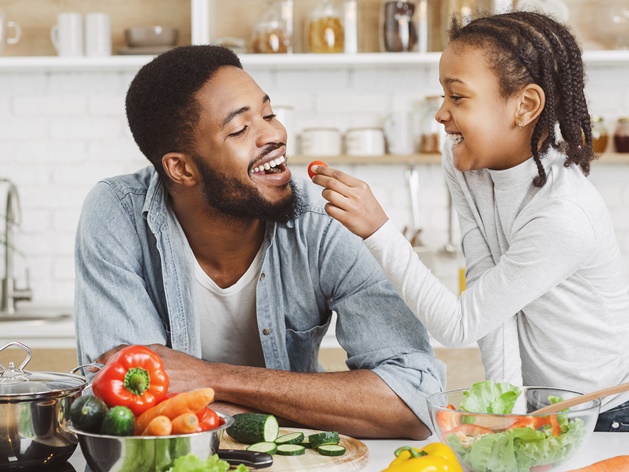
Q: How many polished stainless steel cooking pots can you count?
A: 1